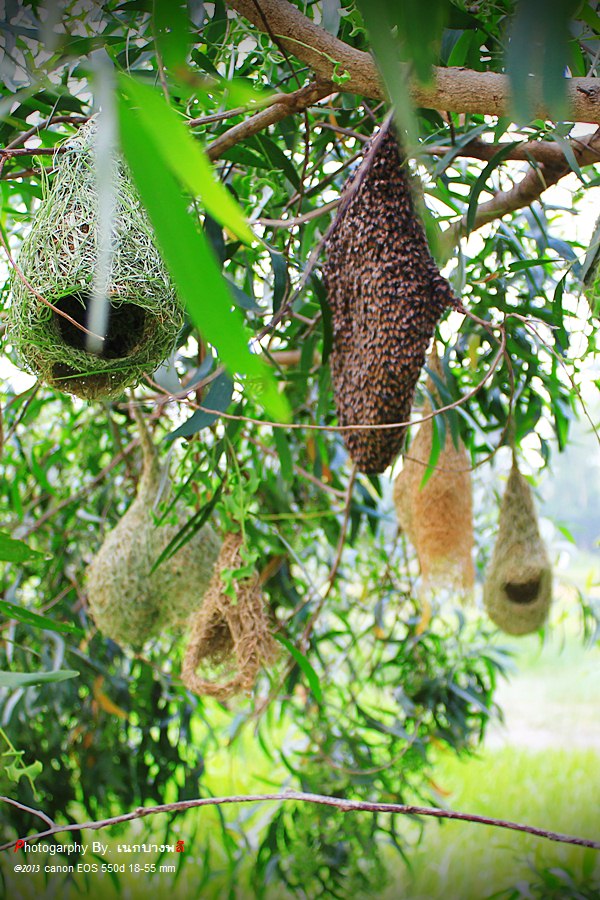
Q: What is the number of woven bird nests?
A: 5